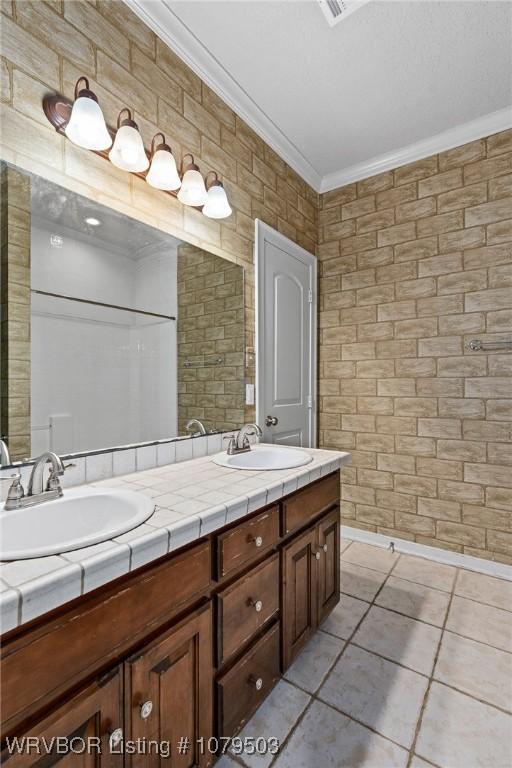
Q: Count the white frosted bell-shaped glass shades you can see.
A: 5